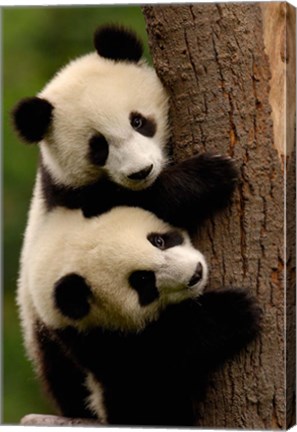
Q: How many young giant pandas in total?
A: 2